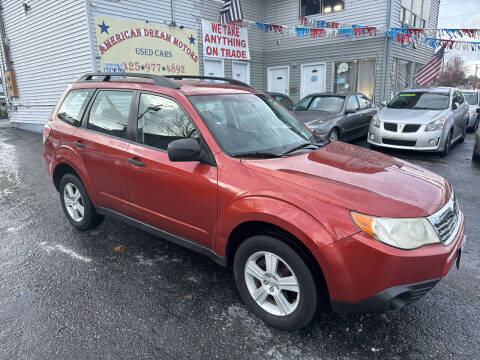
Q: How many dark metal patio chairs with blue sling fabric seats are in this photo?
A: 0